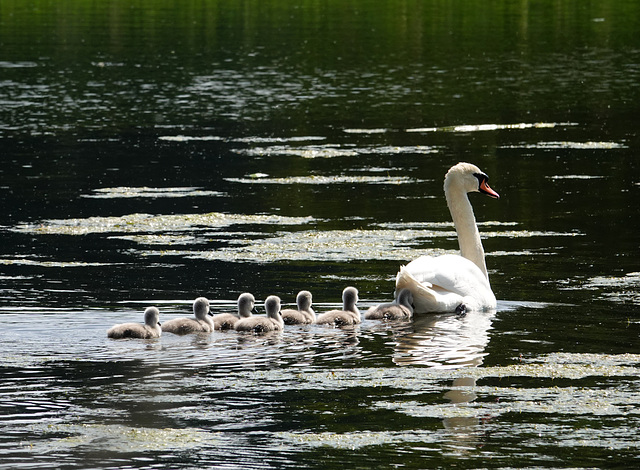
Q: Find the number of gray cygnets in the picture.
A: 7